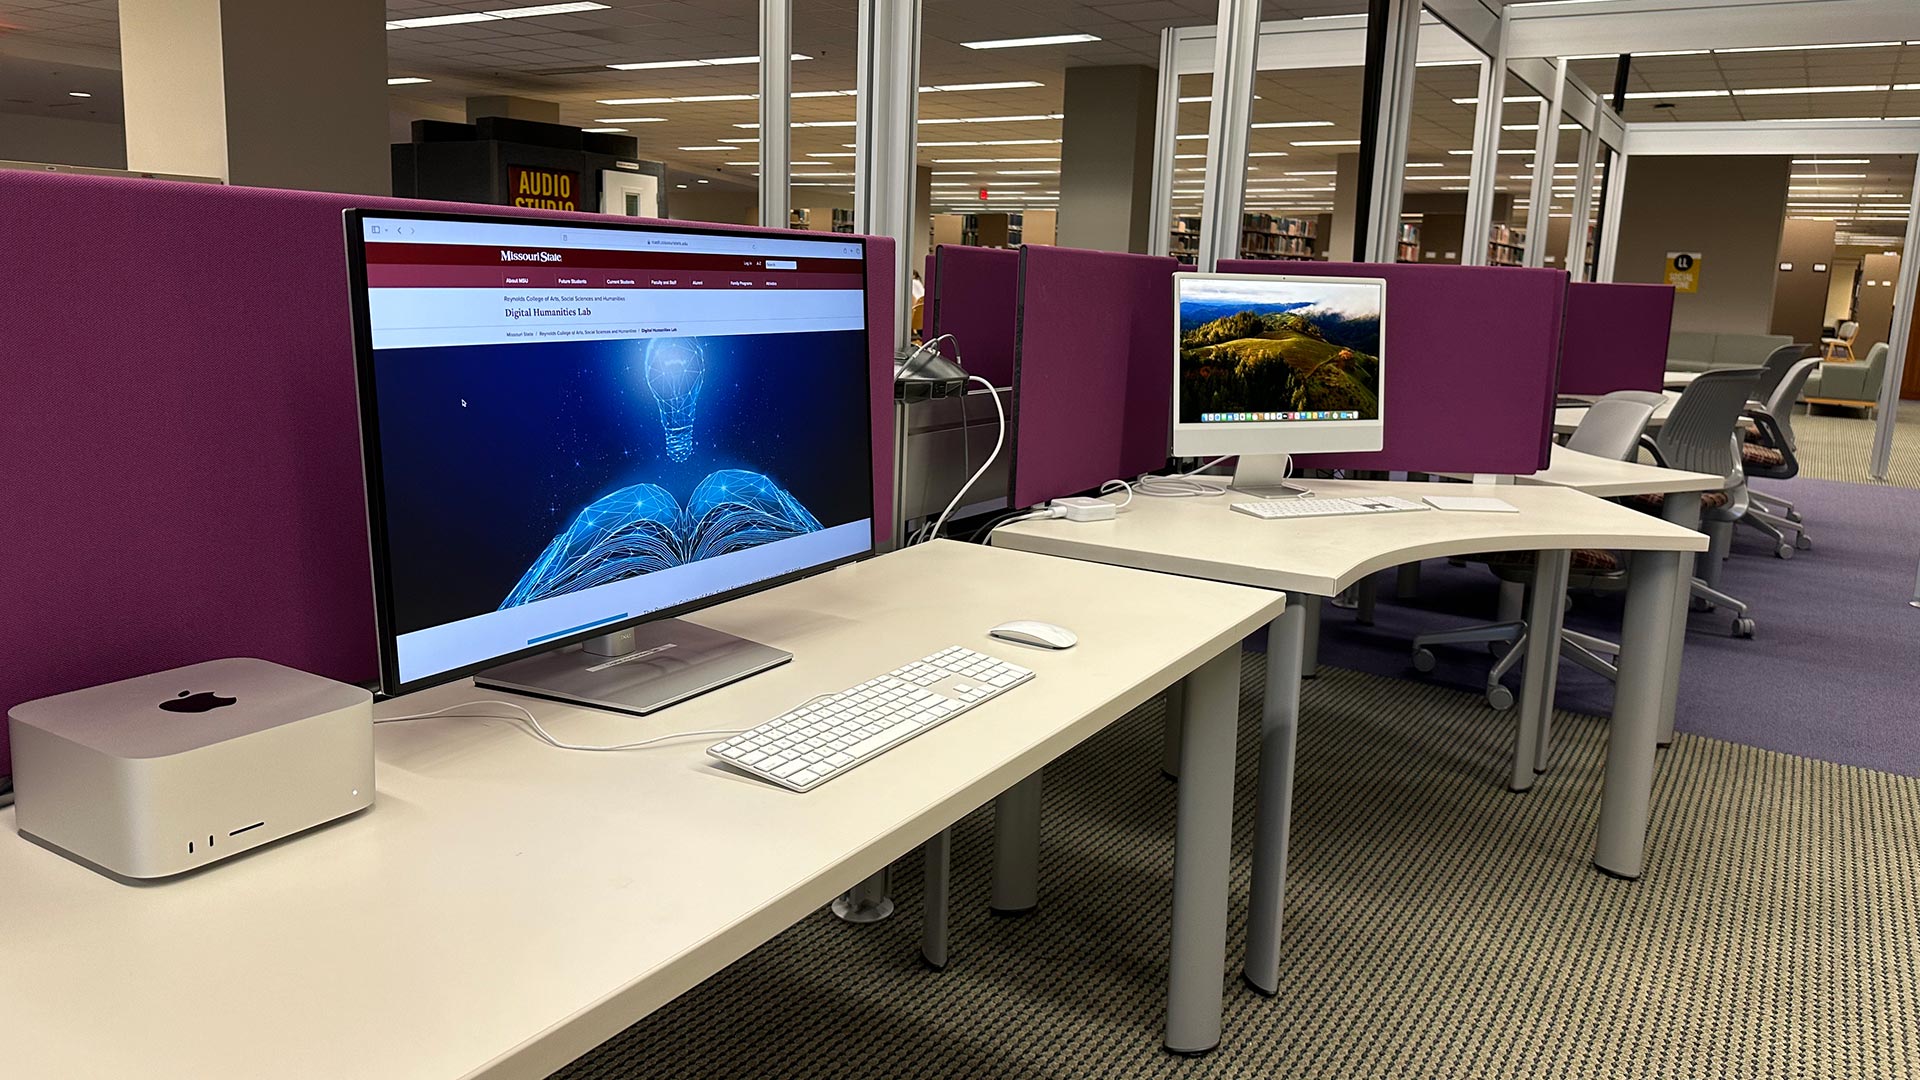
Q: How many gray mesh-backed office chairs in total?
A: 4